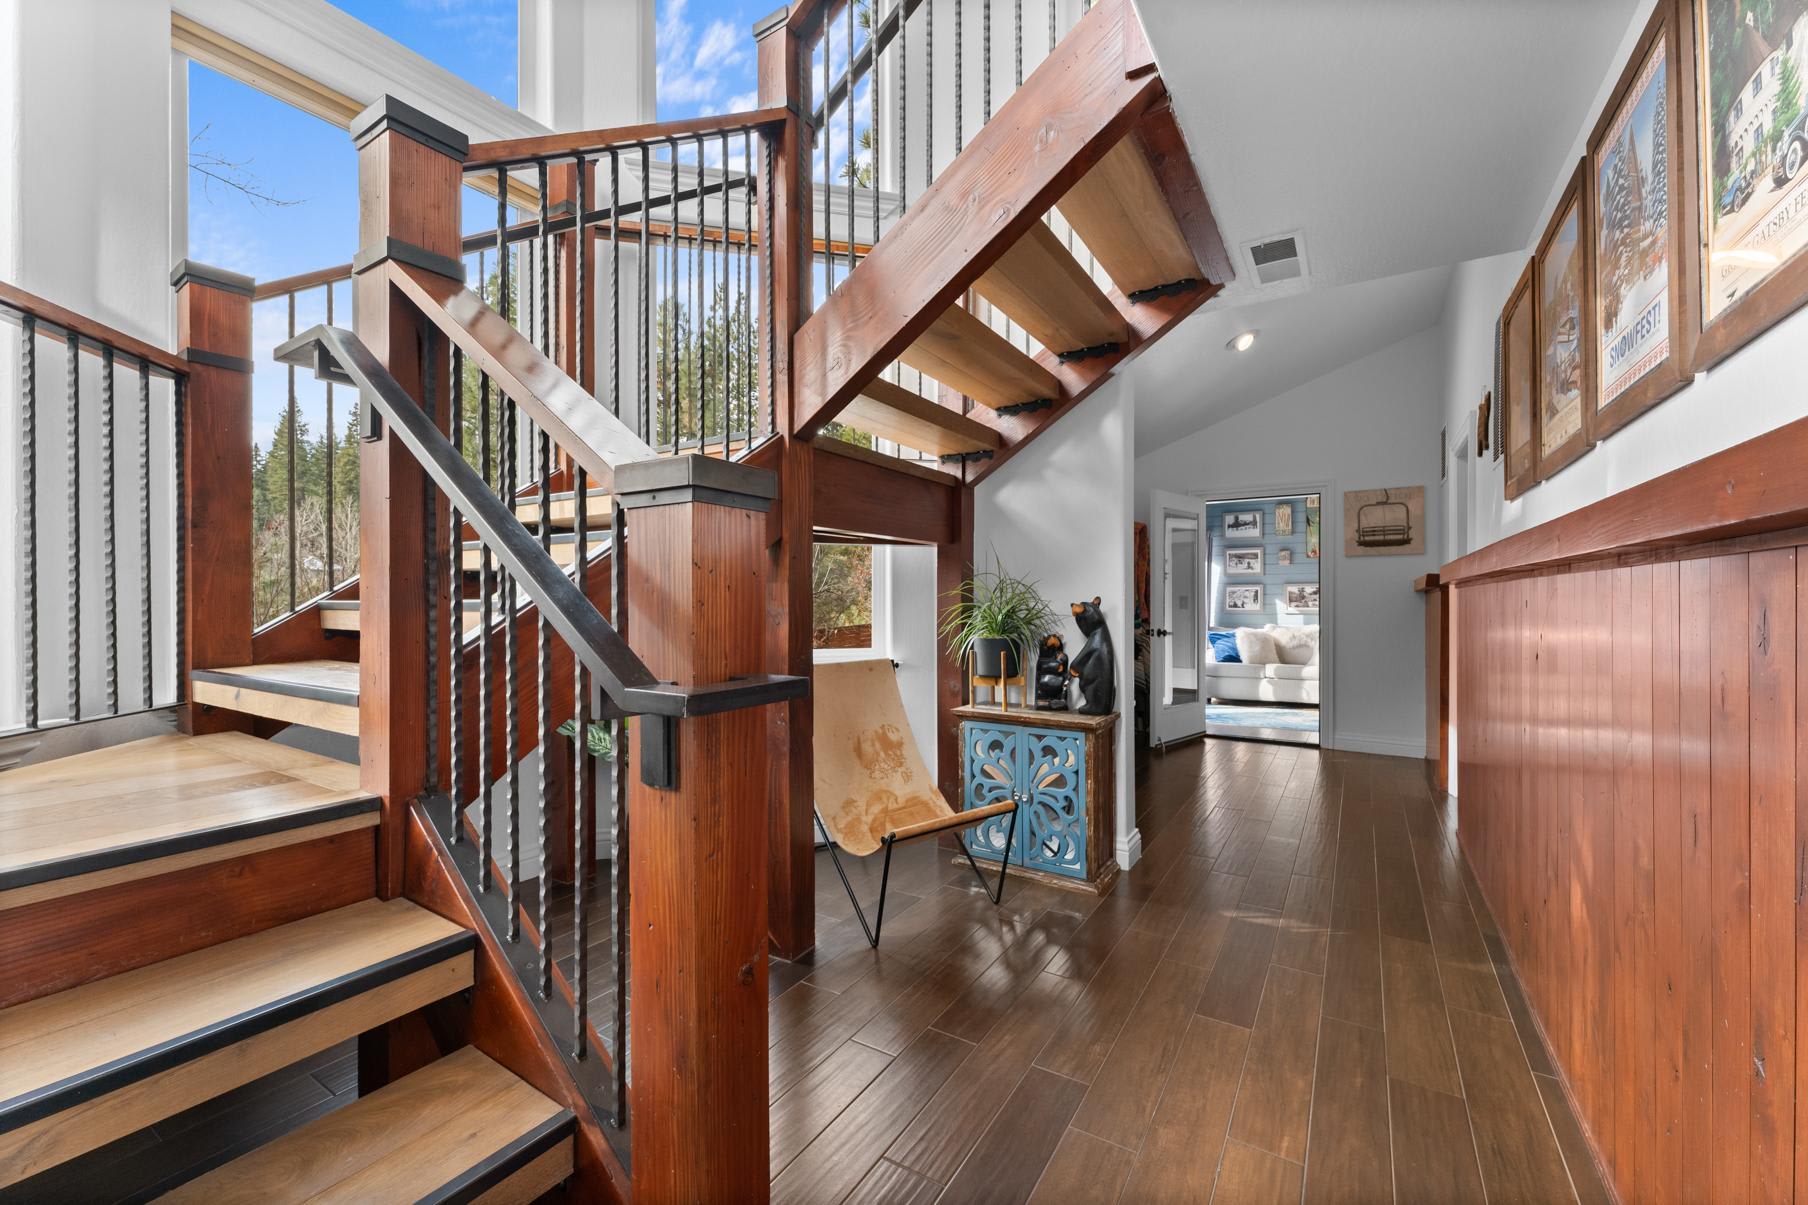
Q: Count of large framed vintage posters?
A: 4